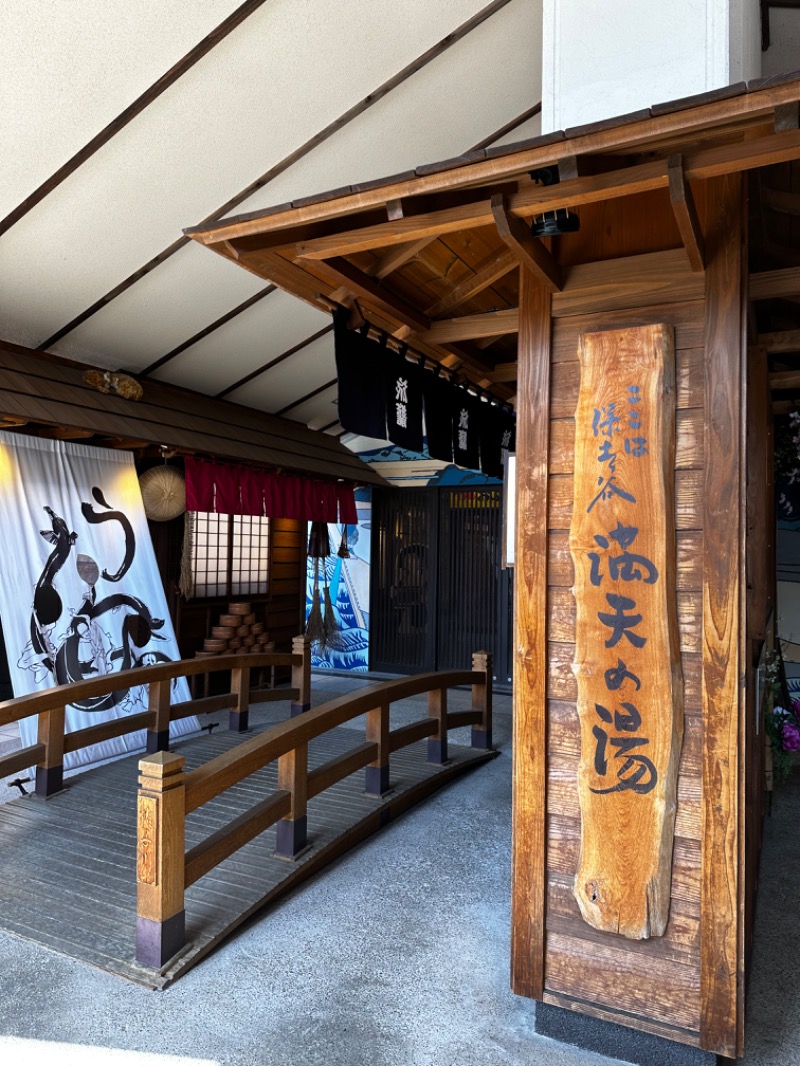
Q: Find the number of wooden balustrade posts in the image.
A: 9